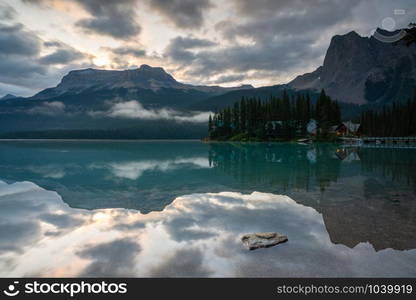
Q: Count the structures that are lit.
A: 1